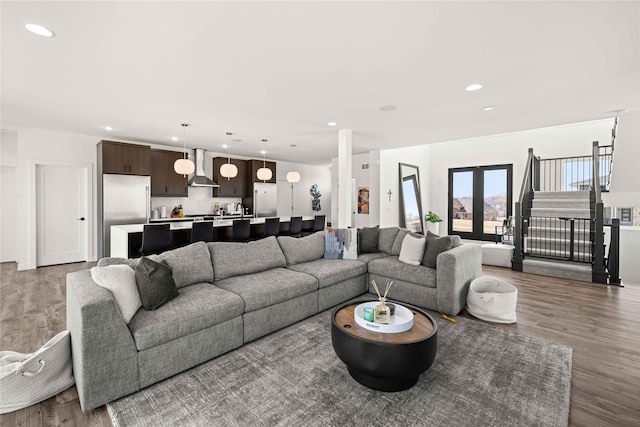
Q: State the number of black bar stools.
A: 6